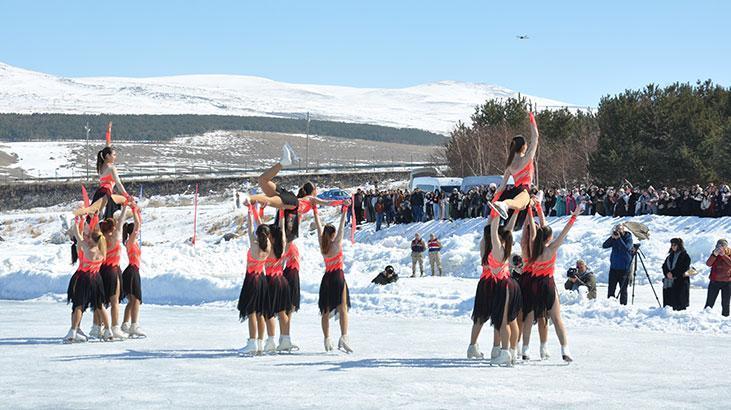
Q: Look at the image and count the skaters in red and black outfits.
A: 15